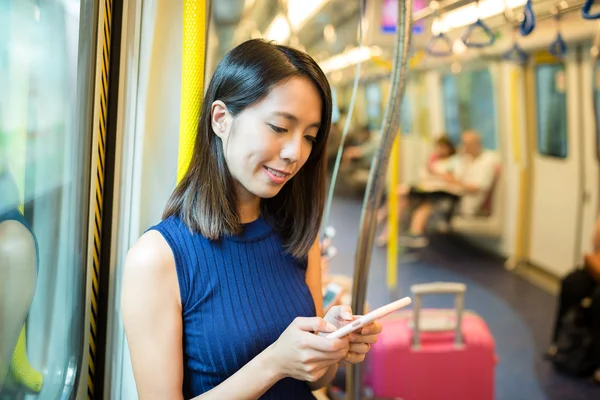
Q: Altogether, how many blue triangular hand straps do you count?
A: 6